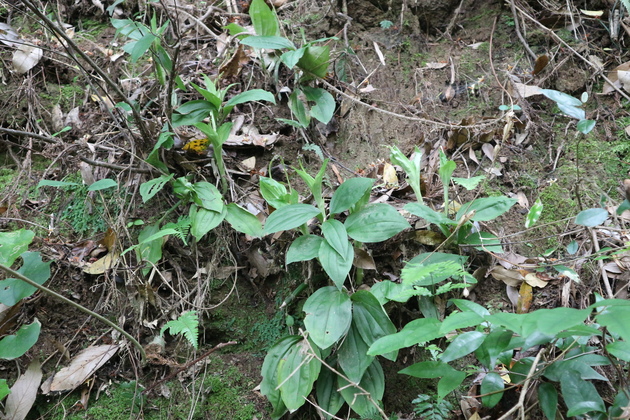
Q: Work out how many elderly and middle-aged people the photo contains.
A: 0